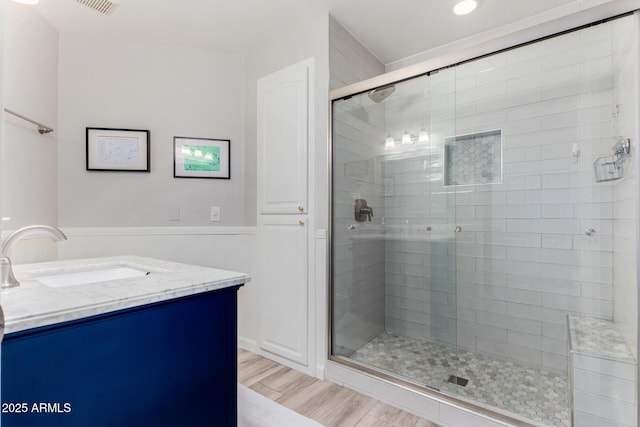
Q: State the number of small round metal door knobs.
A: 6